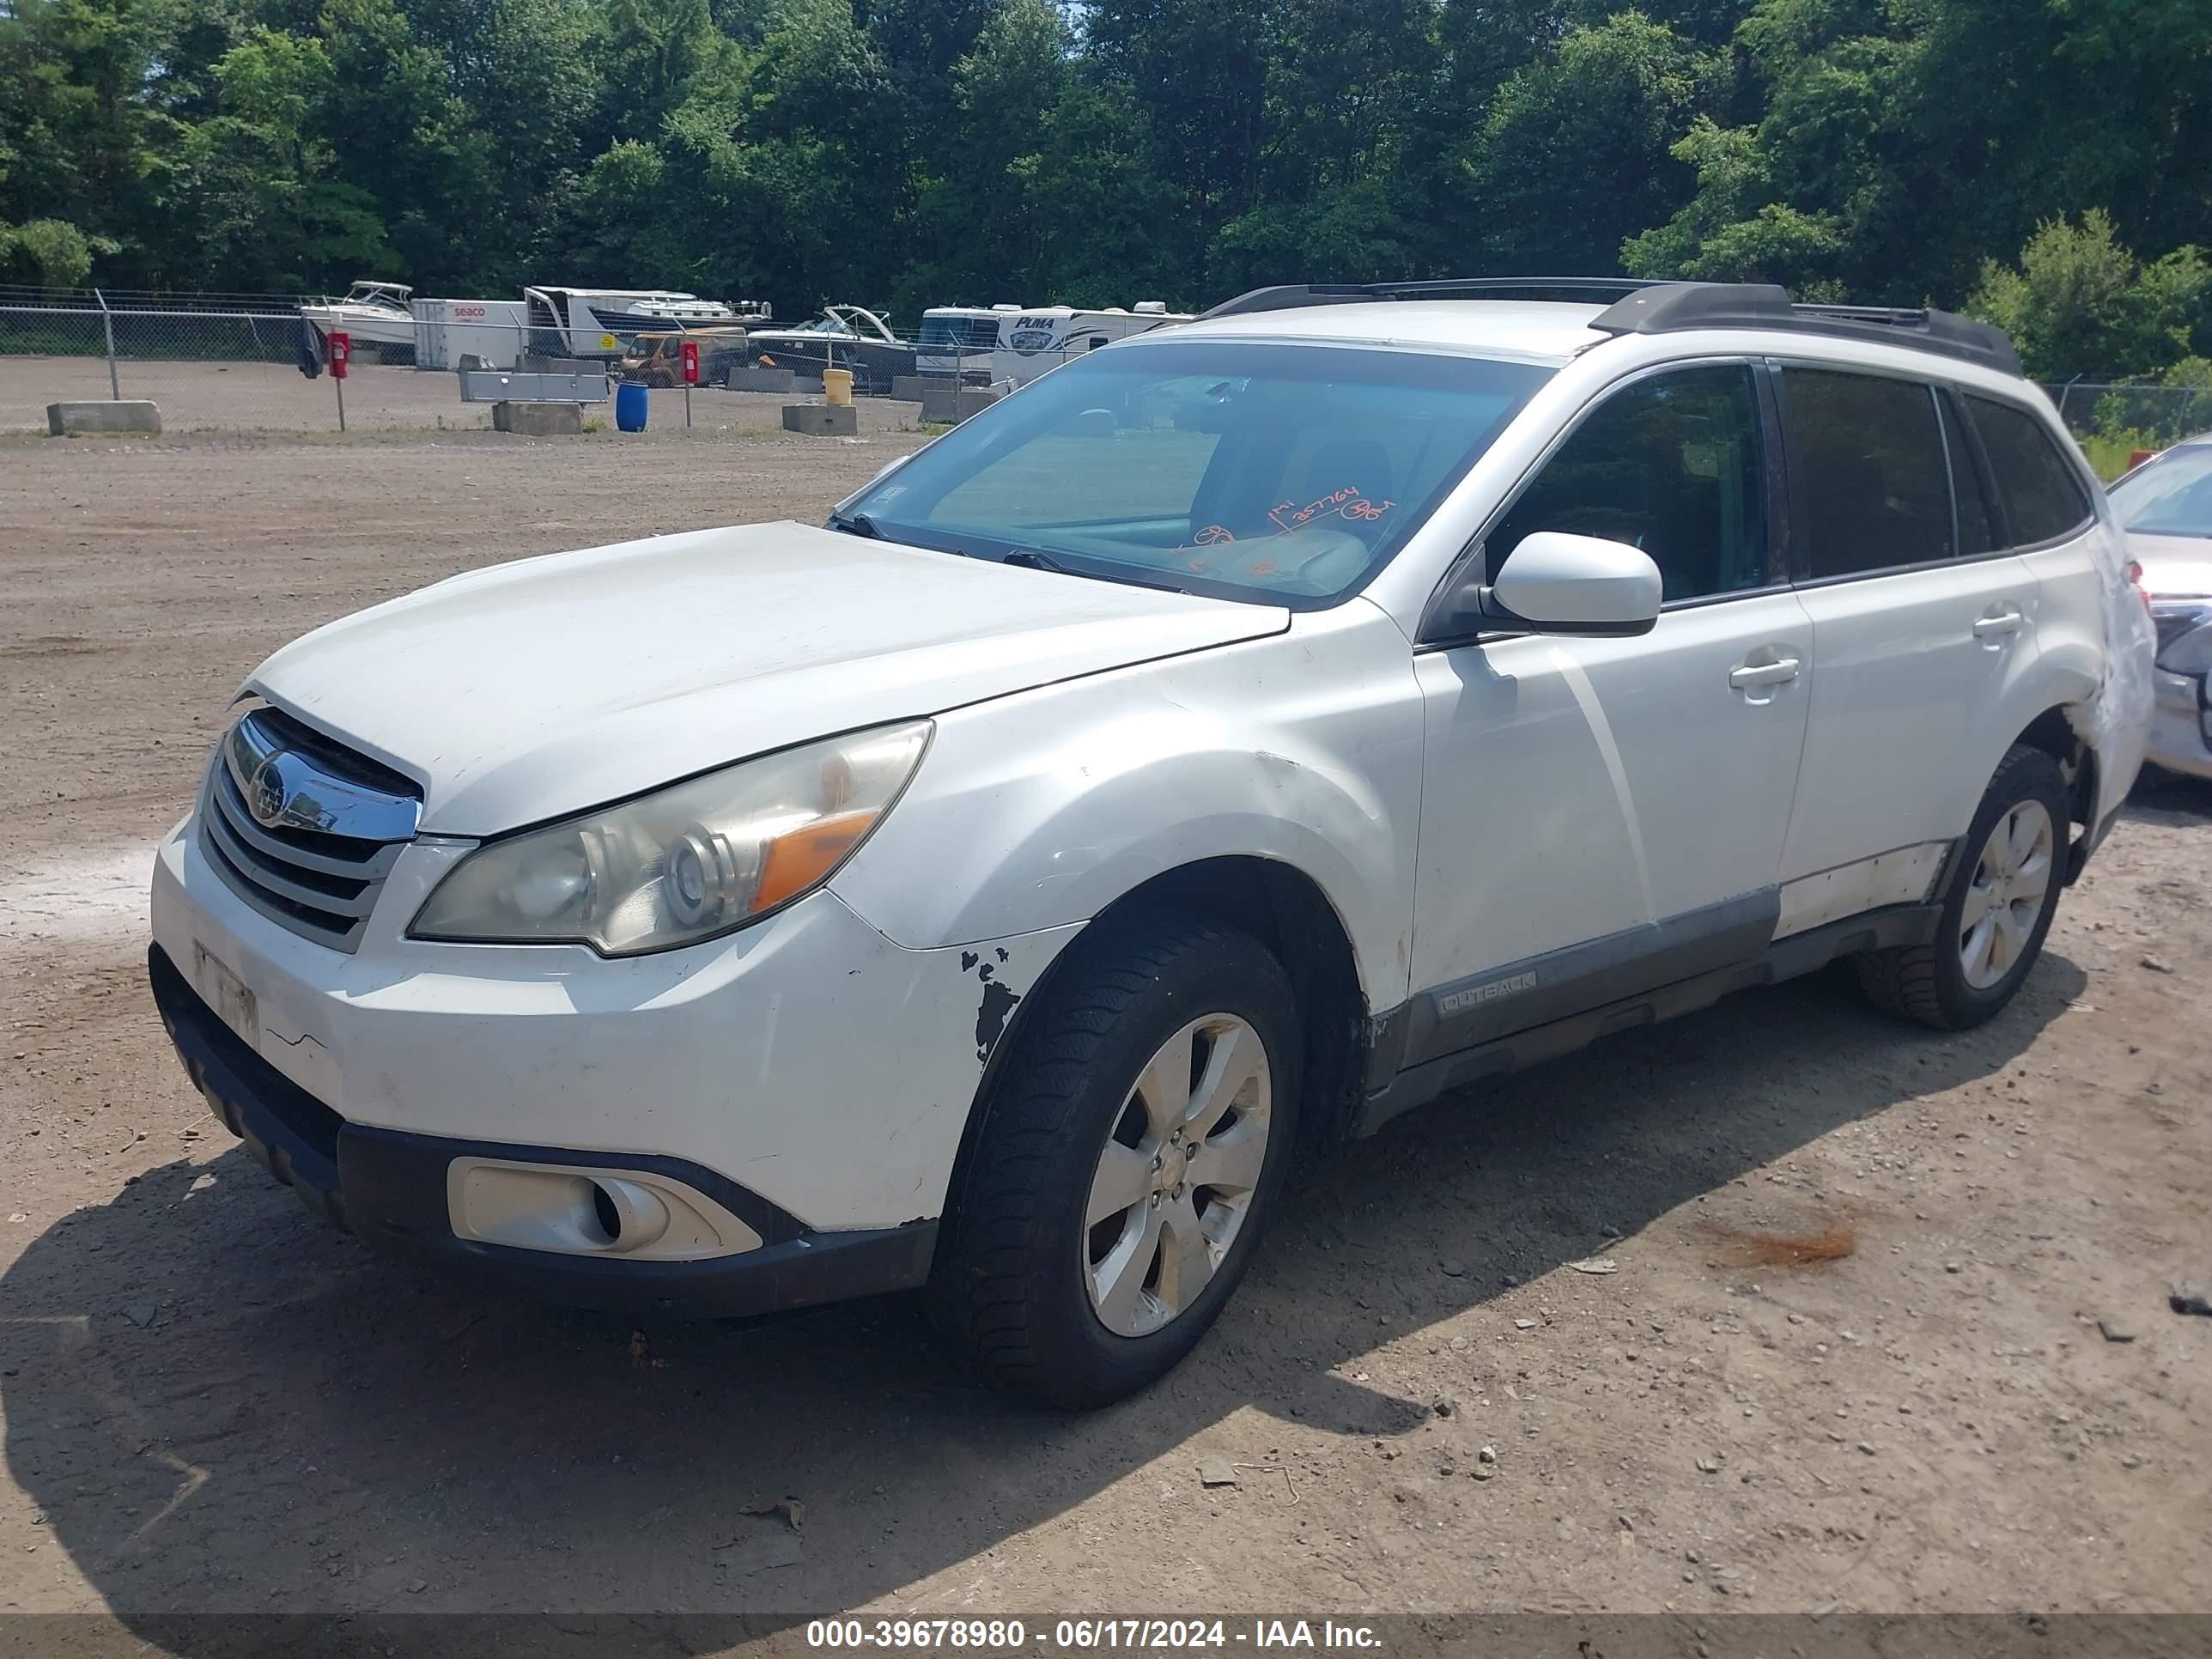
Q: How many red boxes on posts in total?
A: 2